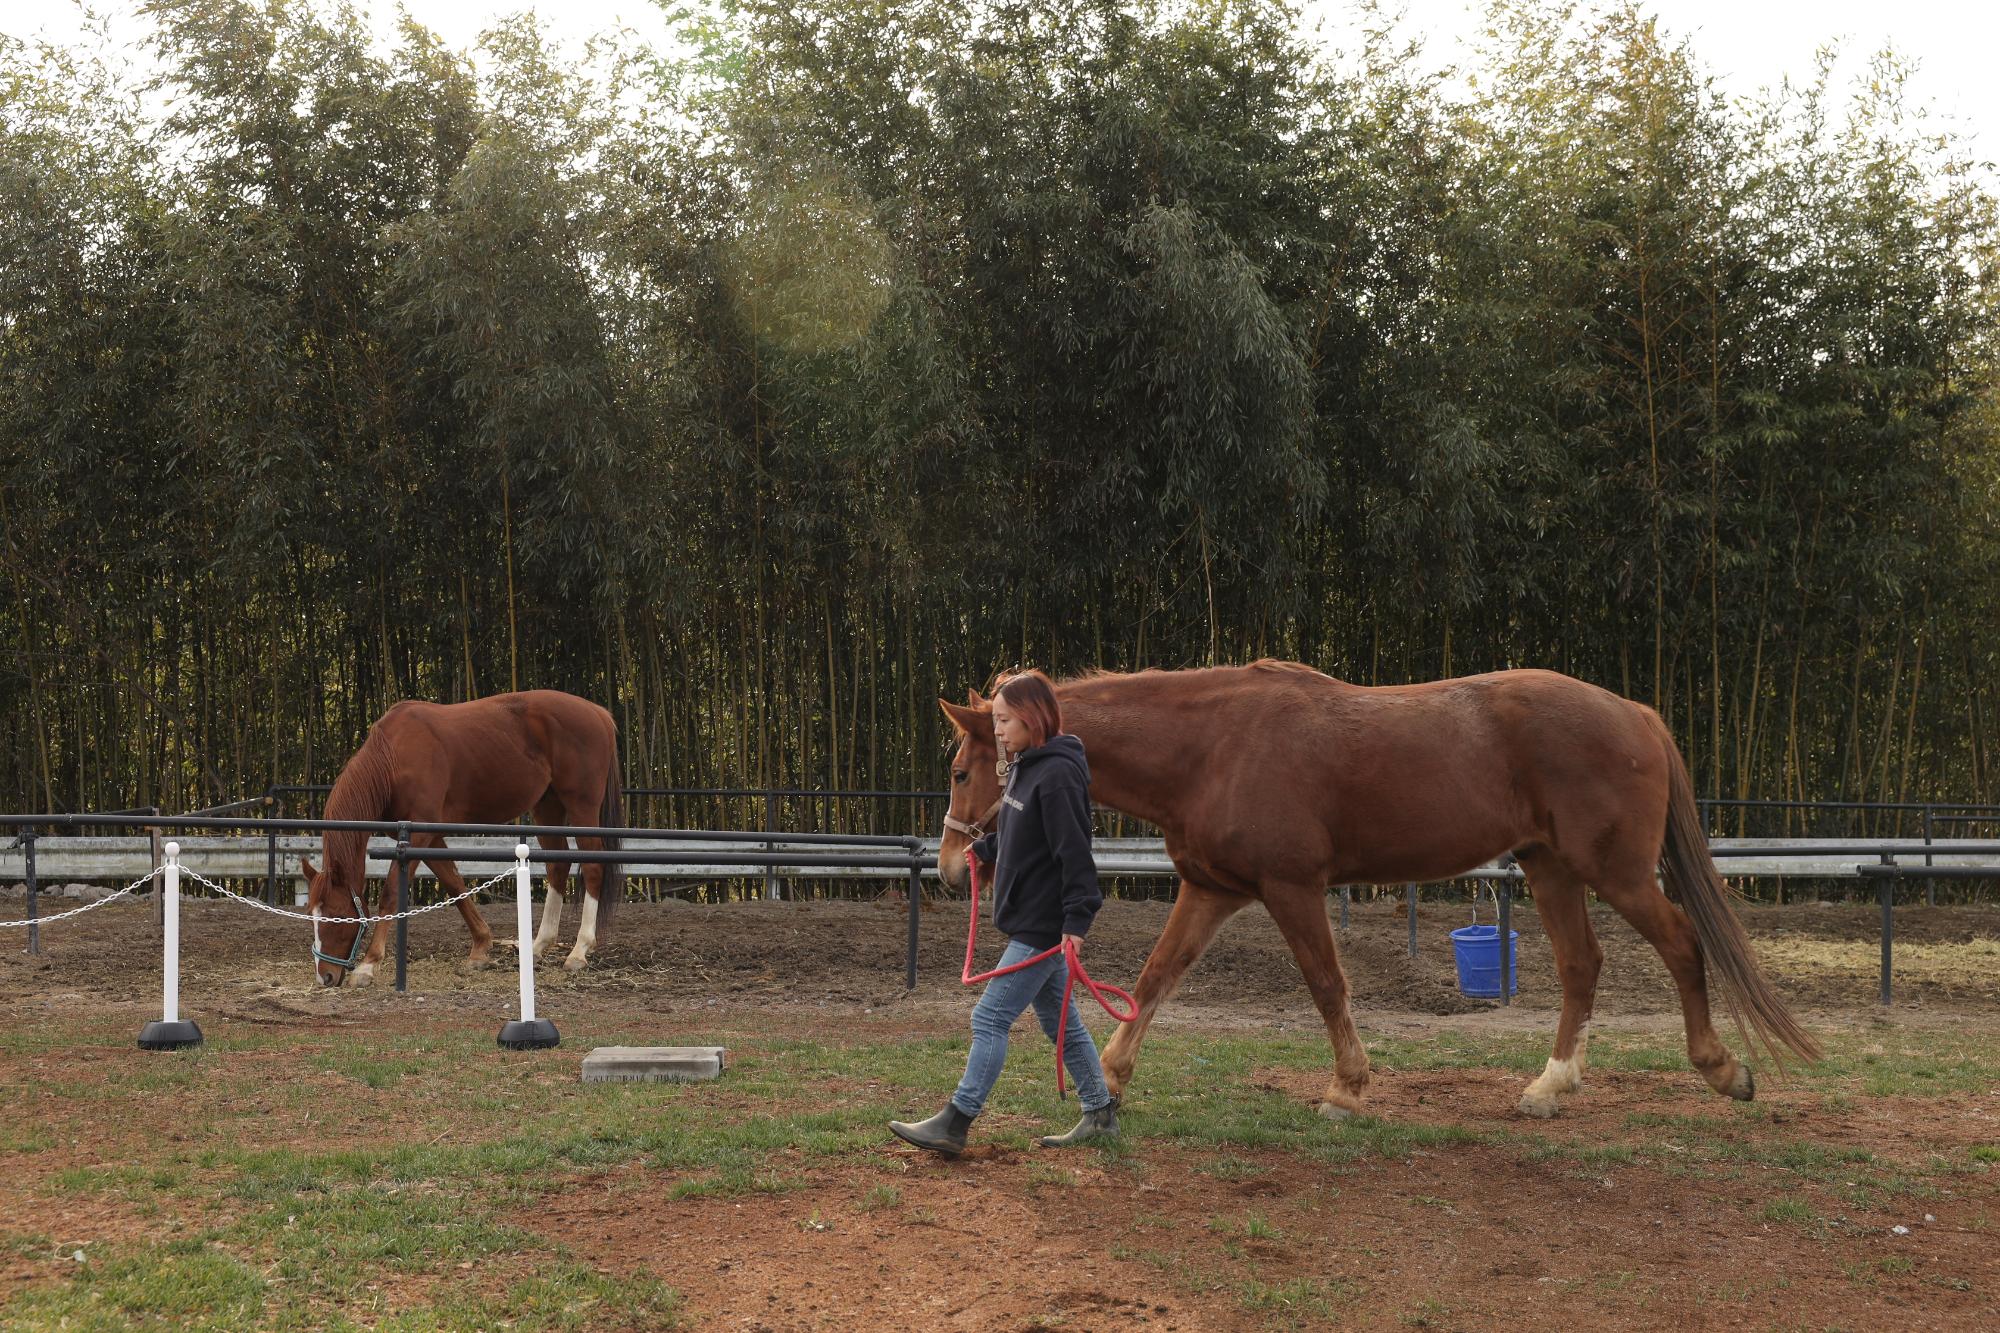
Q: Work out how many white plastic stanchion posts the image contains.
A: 2